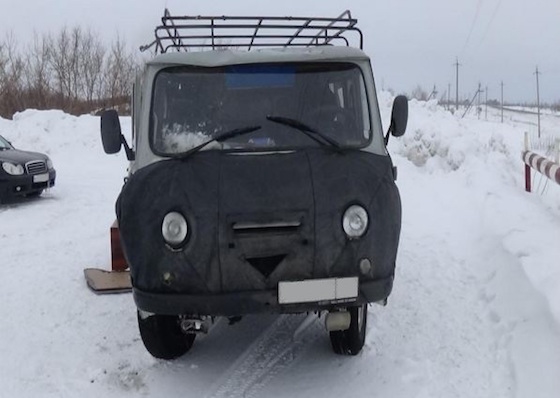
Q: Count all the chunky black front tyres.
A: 2